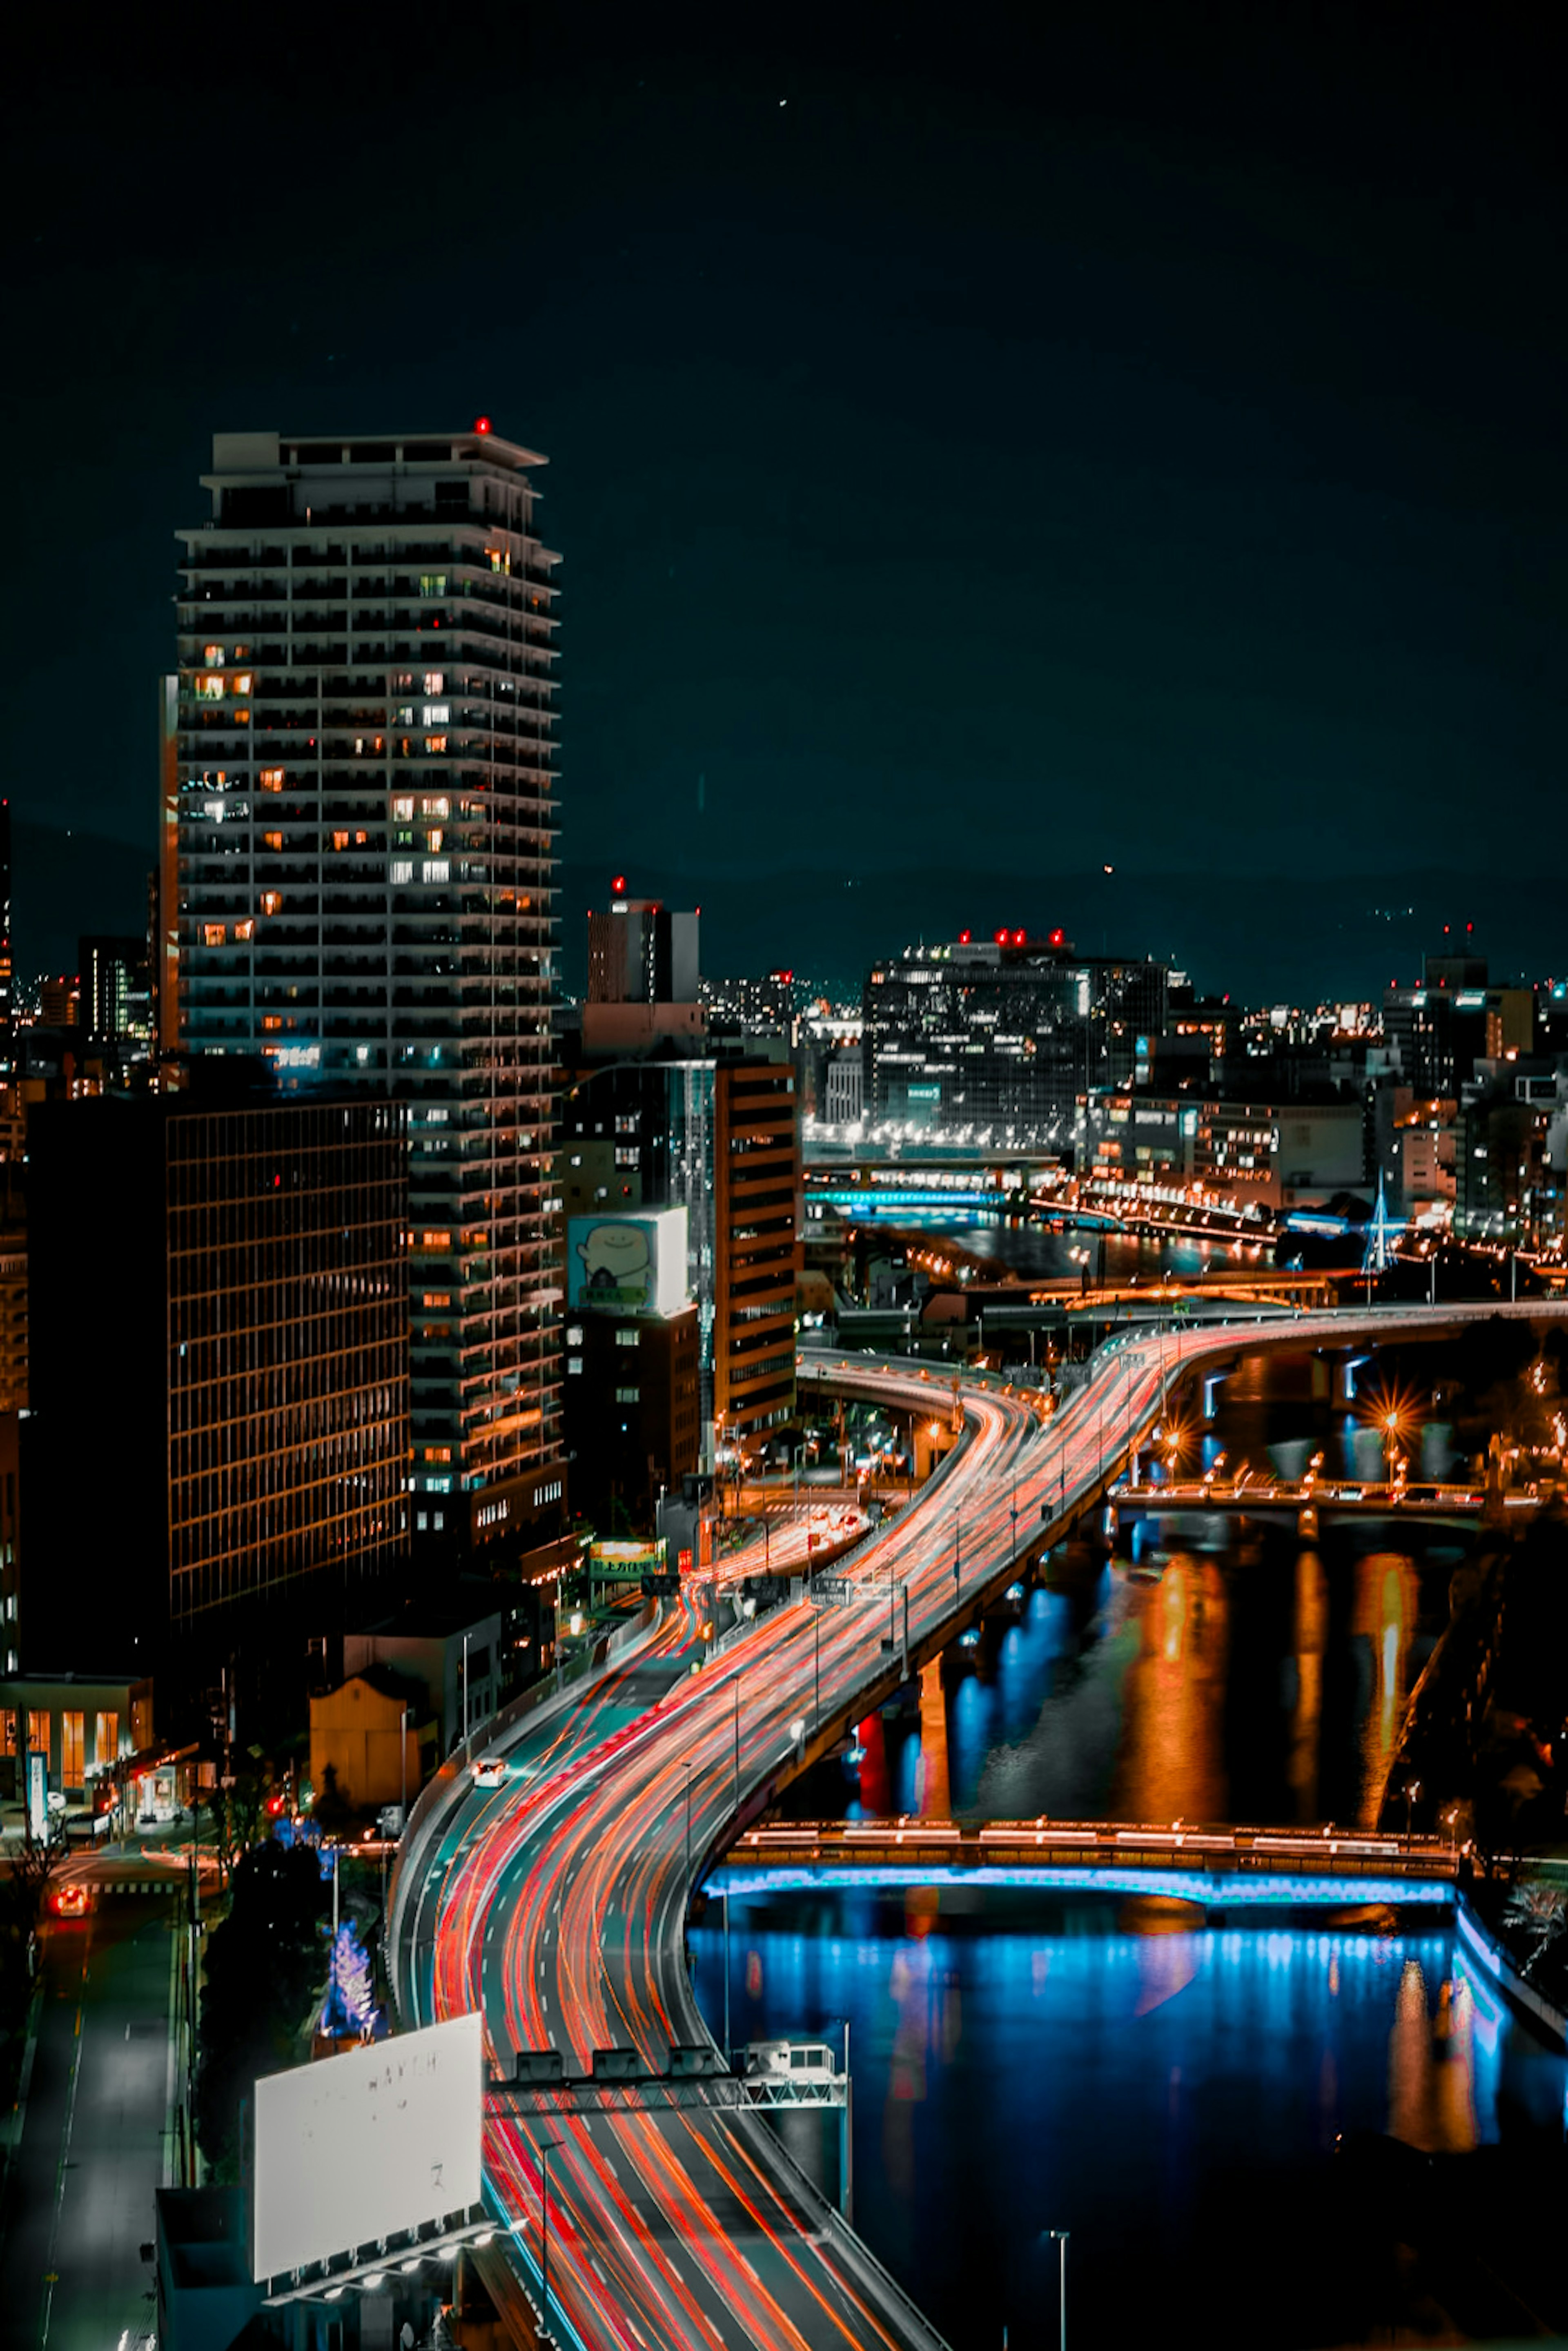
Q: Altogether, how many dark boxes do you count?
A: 3